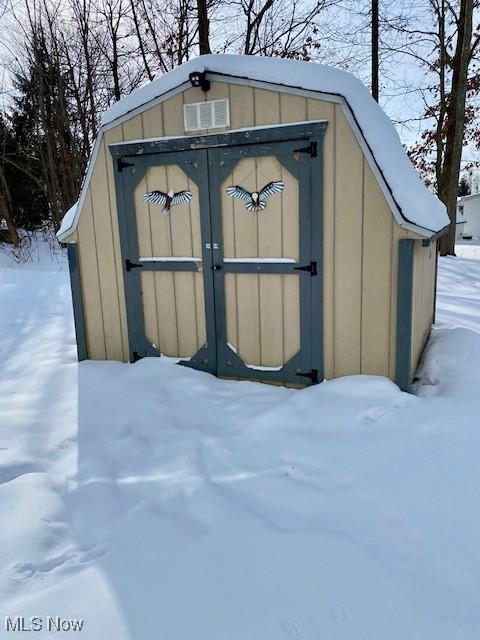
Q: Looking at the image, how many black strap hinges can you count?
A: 6